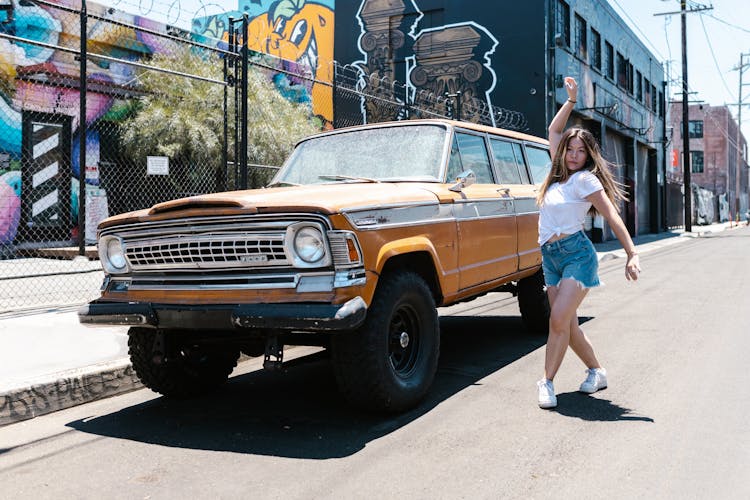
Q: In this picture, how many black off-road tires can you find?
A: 3